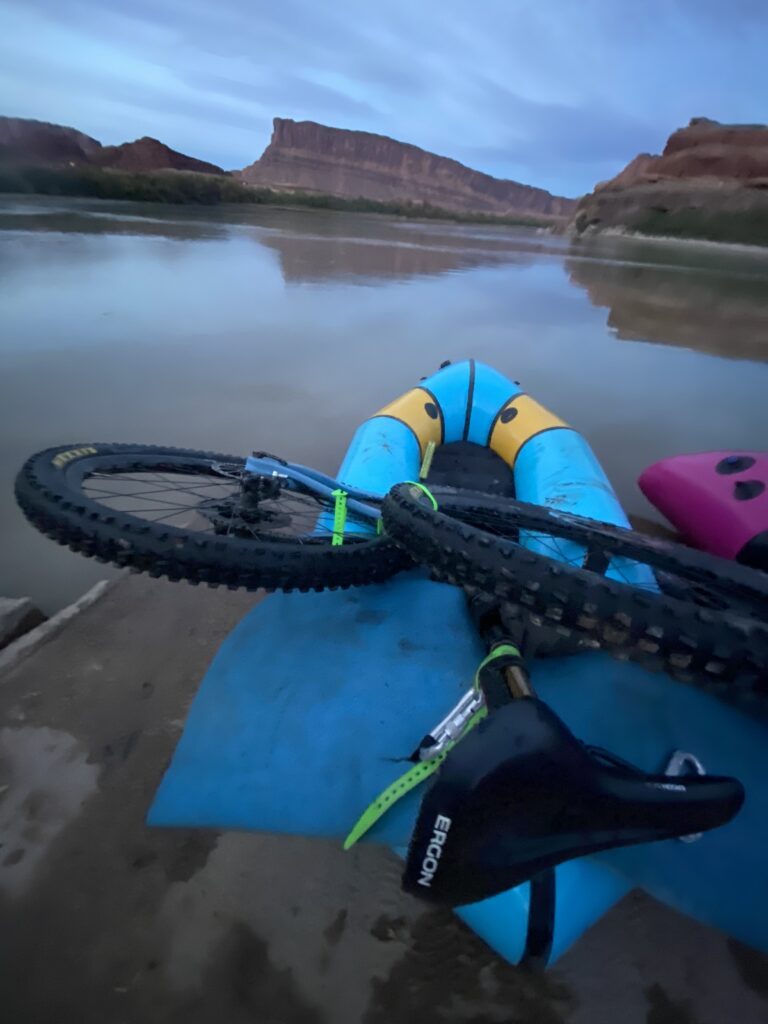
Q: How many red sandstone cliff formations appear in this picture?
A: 3